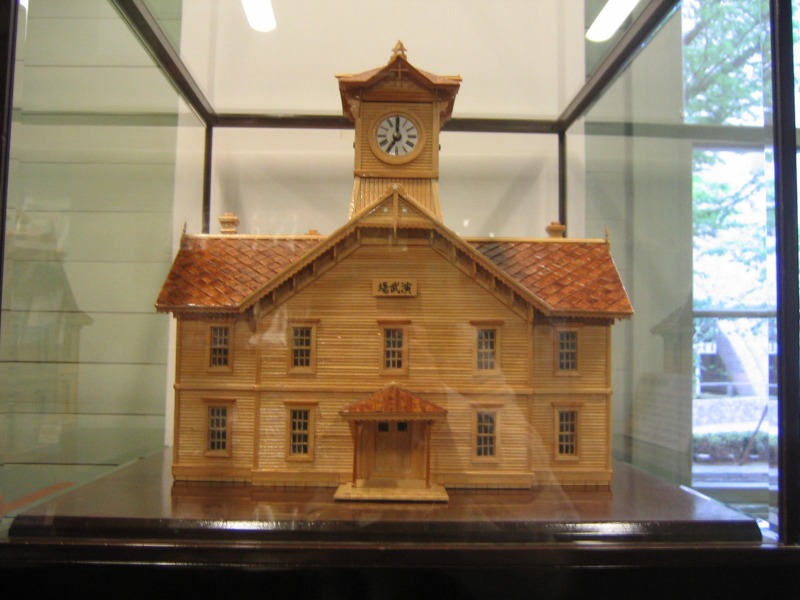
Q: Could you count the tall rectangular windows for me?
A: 9